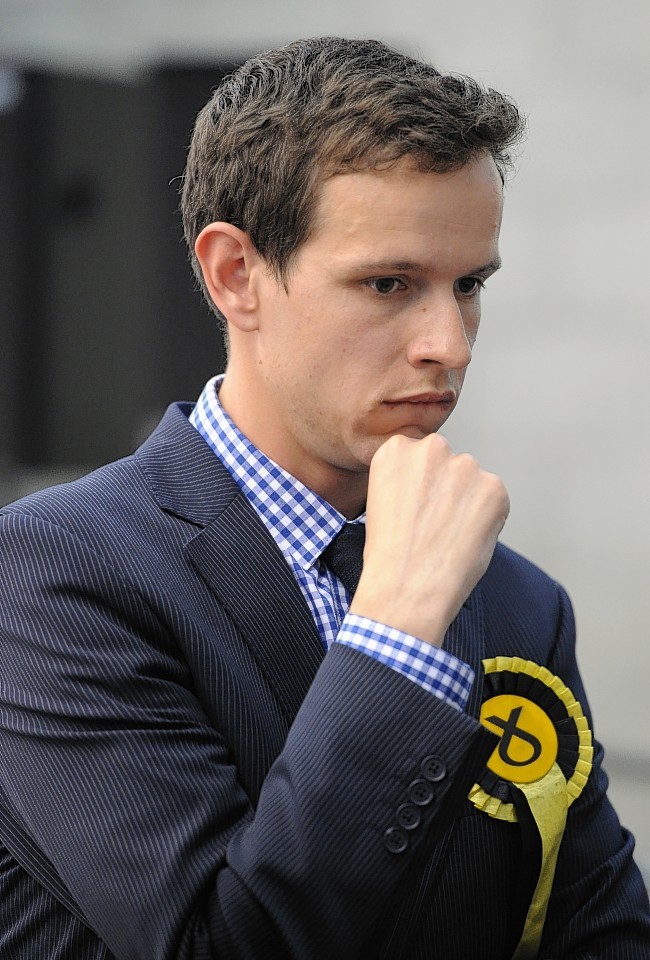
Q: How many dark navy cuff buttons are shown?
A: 4